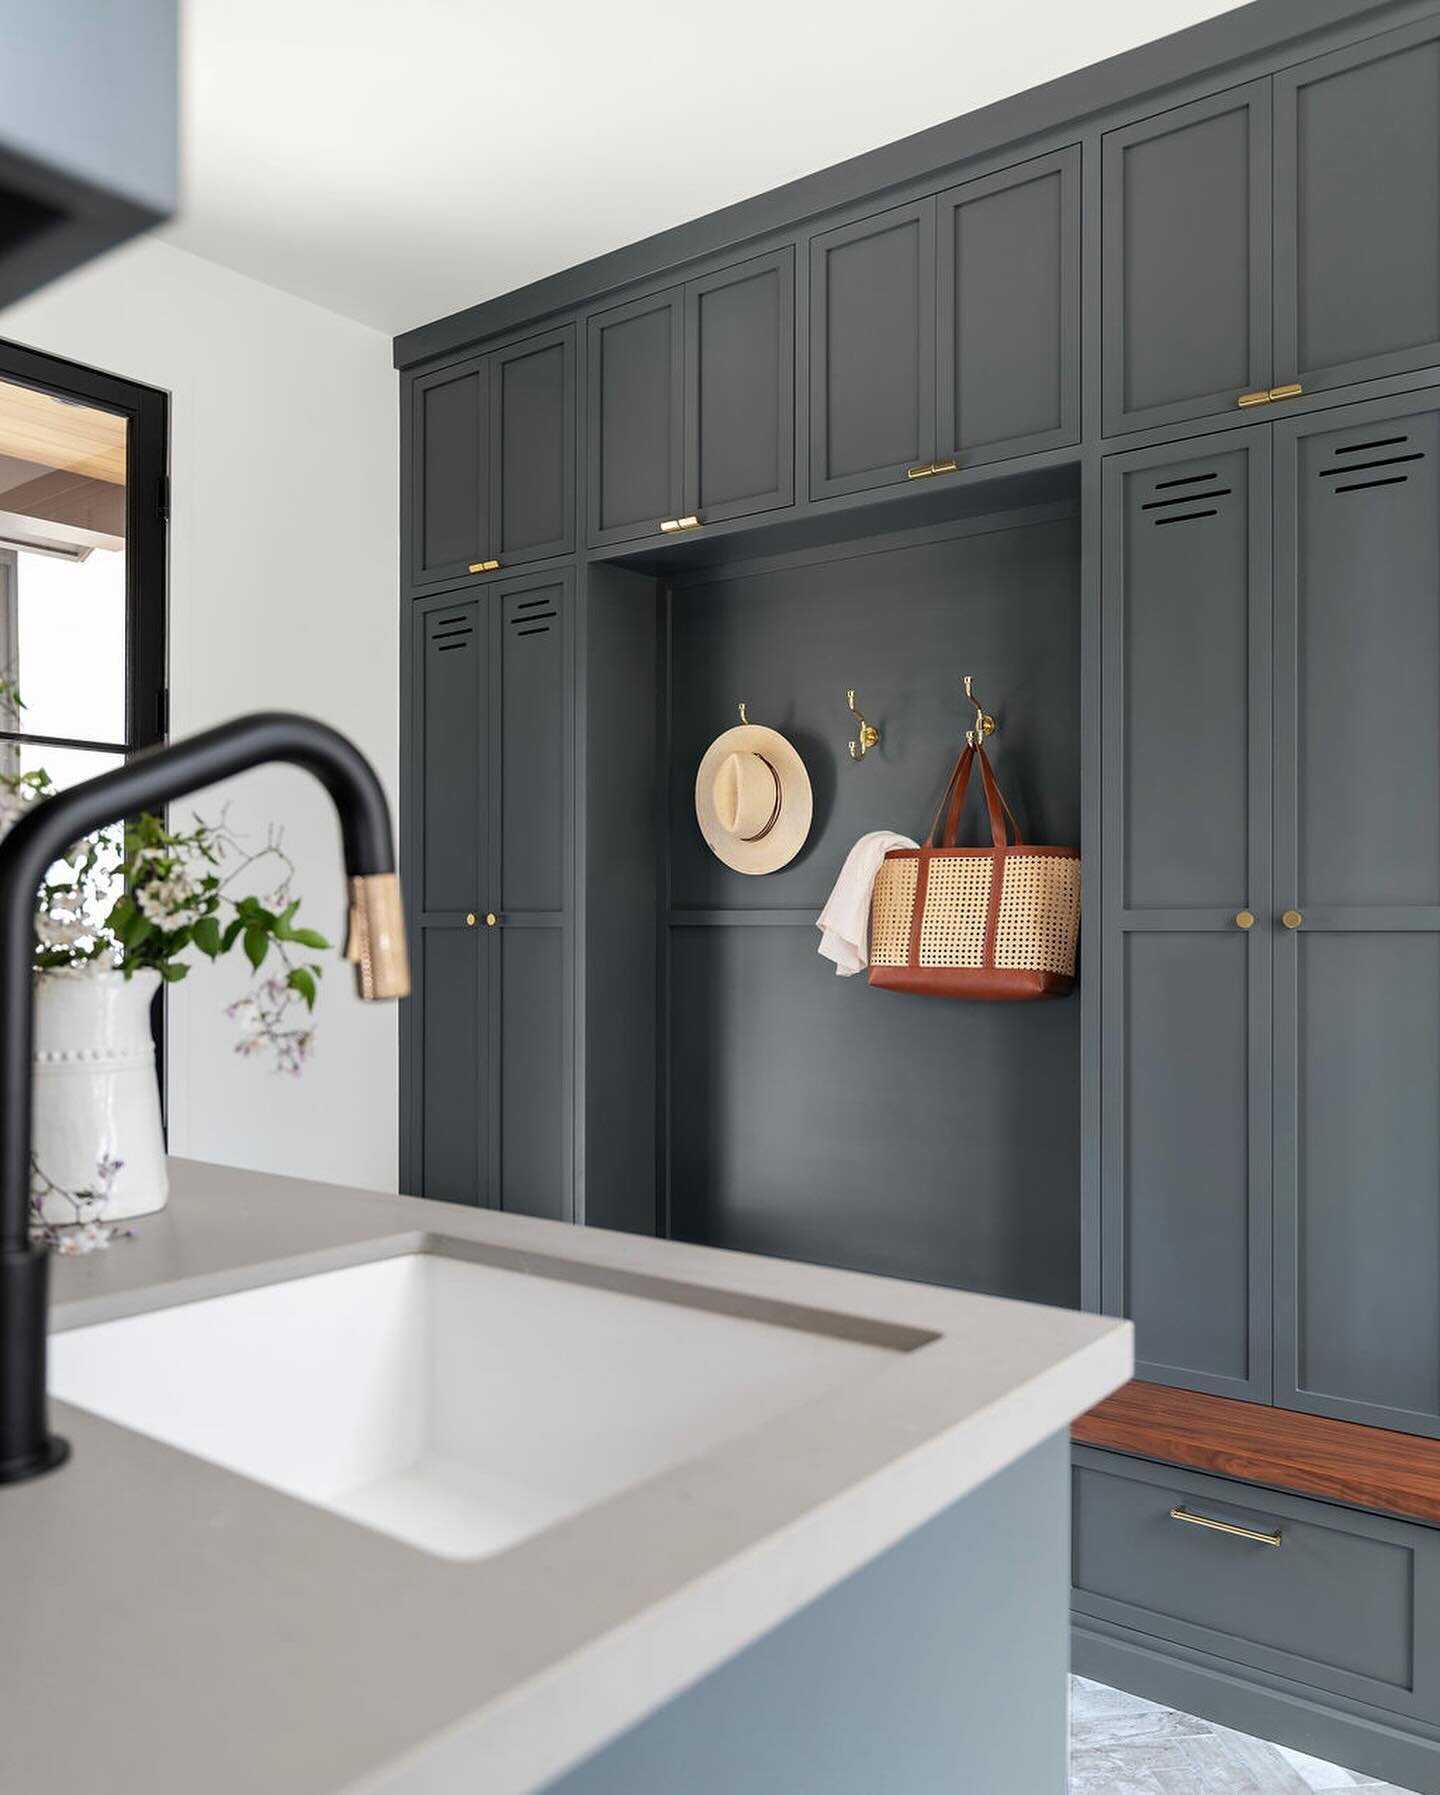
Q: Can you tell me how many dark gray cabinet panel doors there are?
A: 12